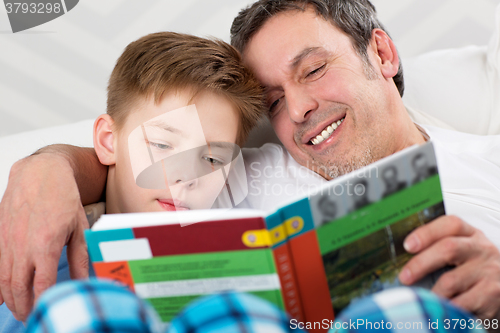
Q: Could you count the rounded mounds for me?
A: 3